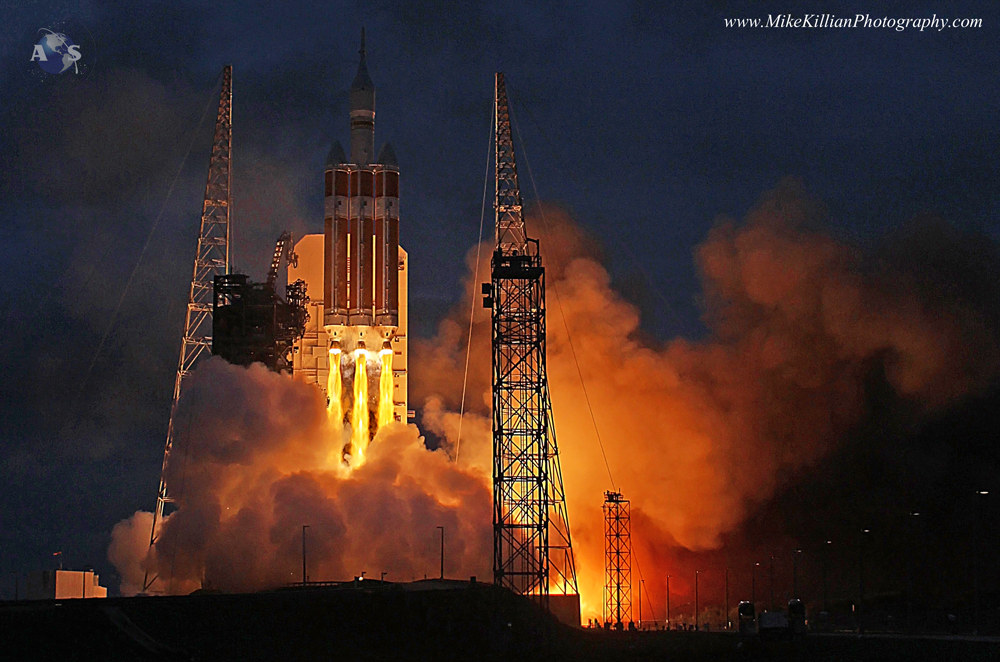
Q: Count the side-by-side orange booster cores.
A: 3